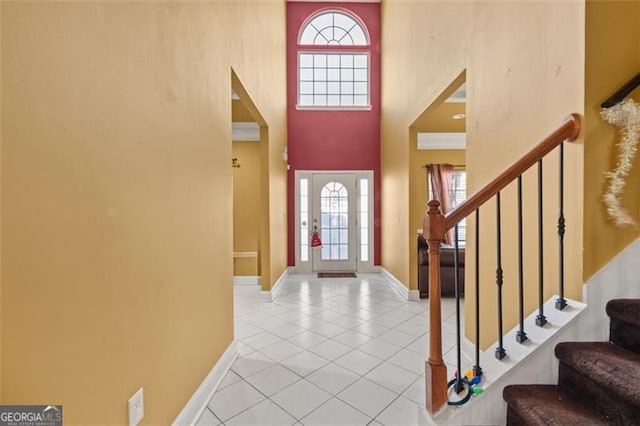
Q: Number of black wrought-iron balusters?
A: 6